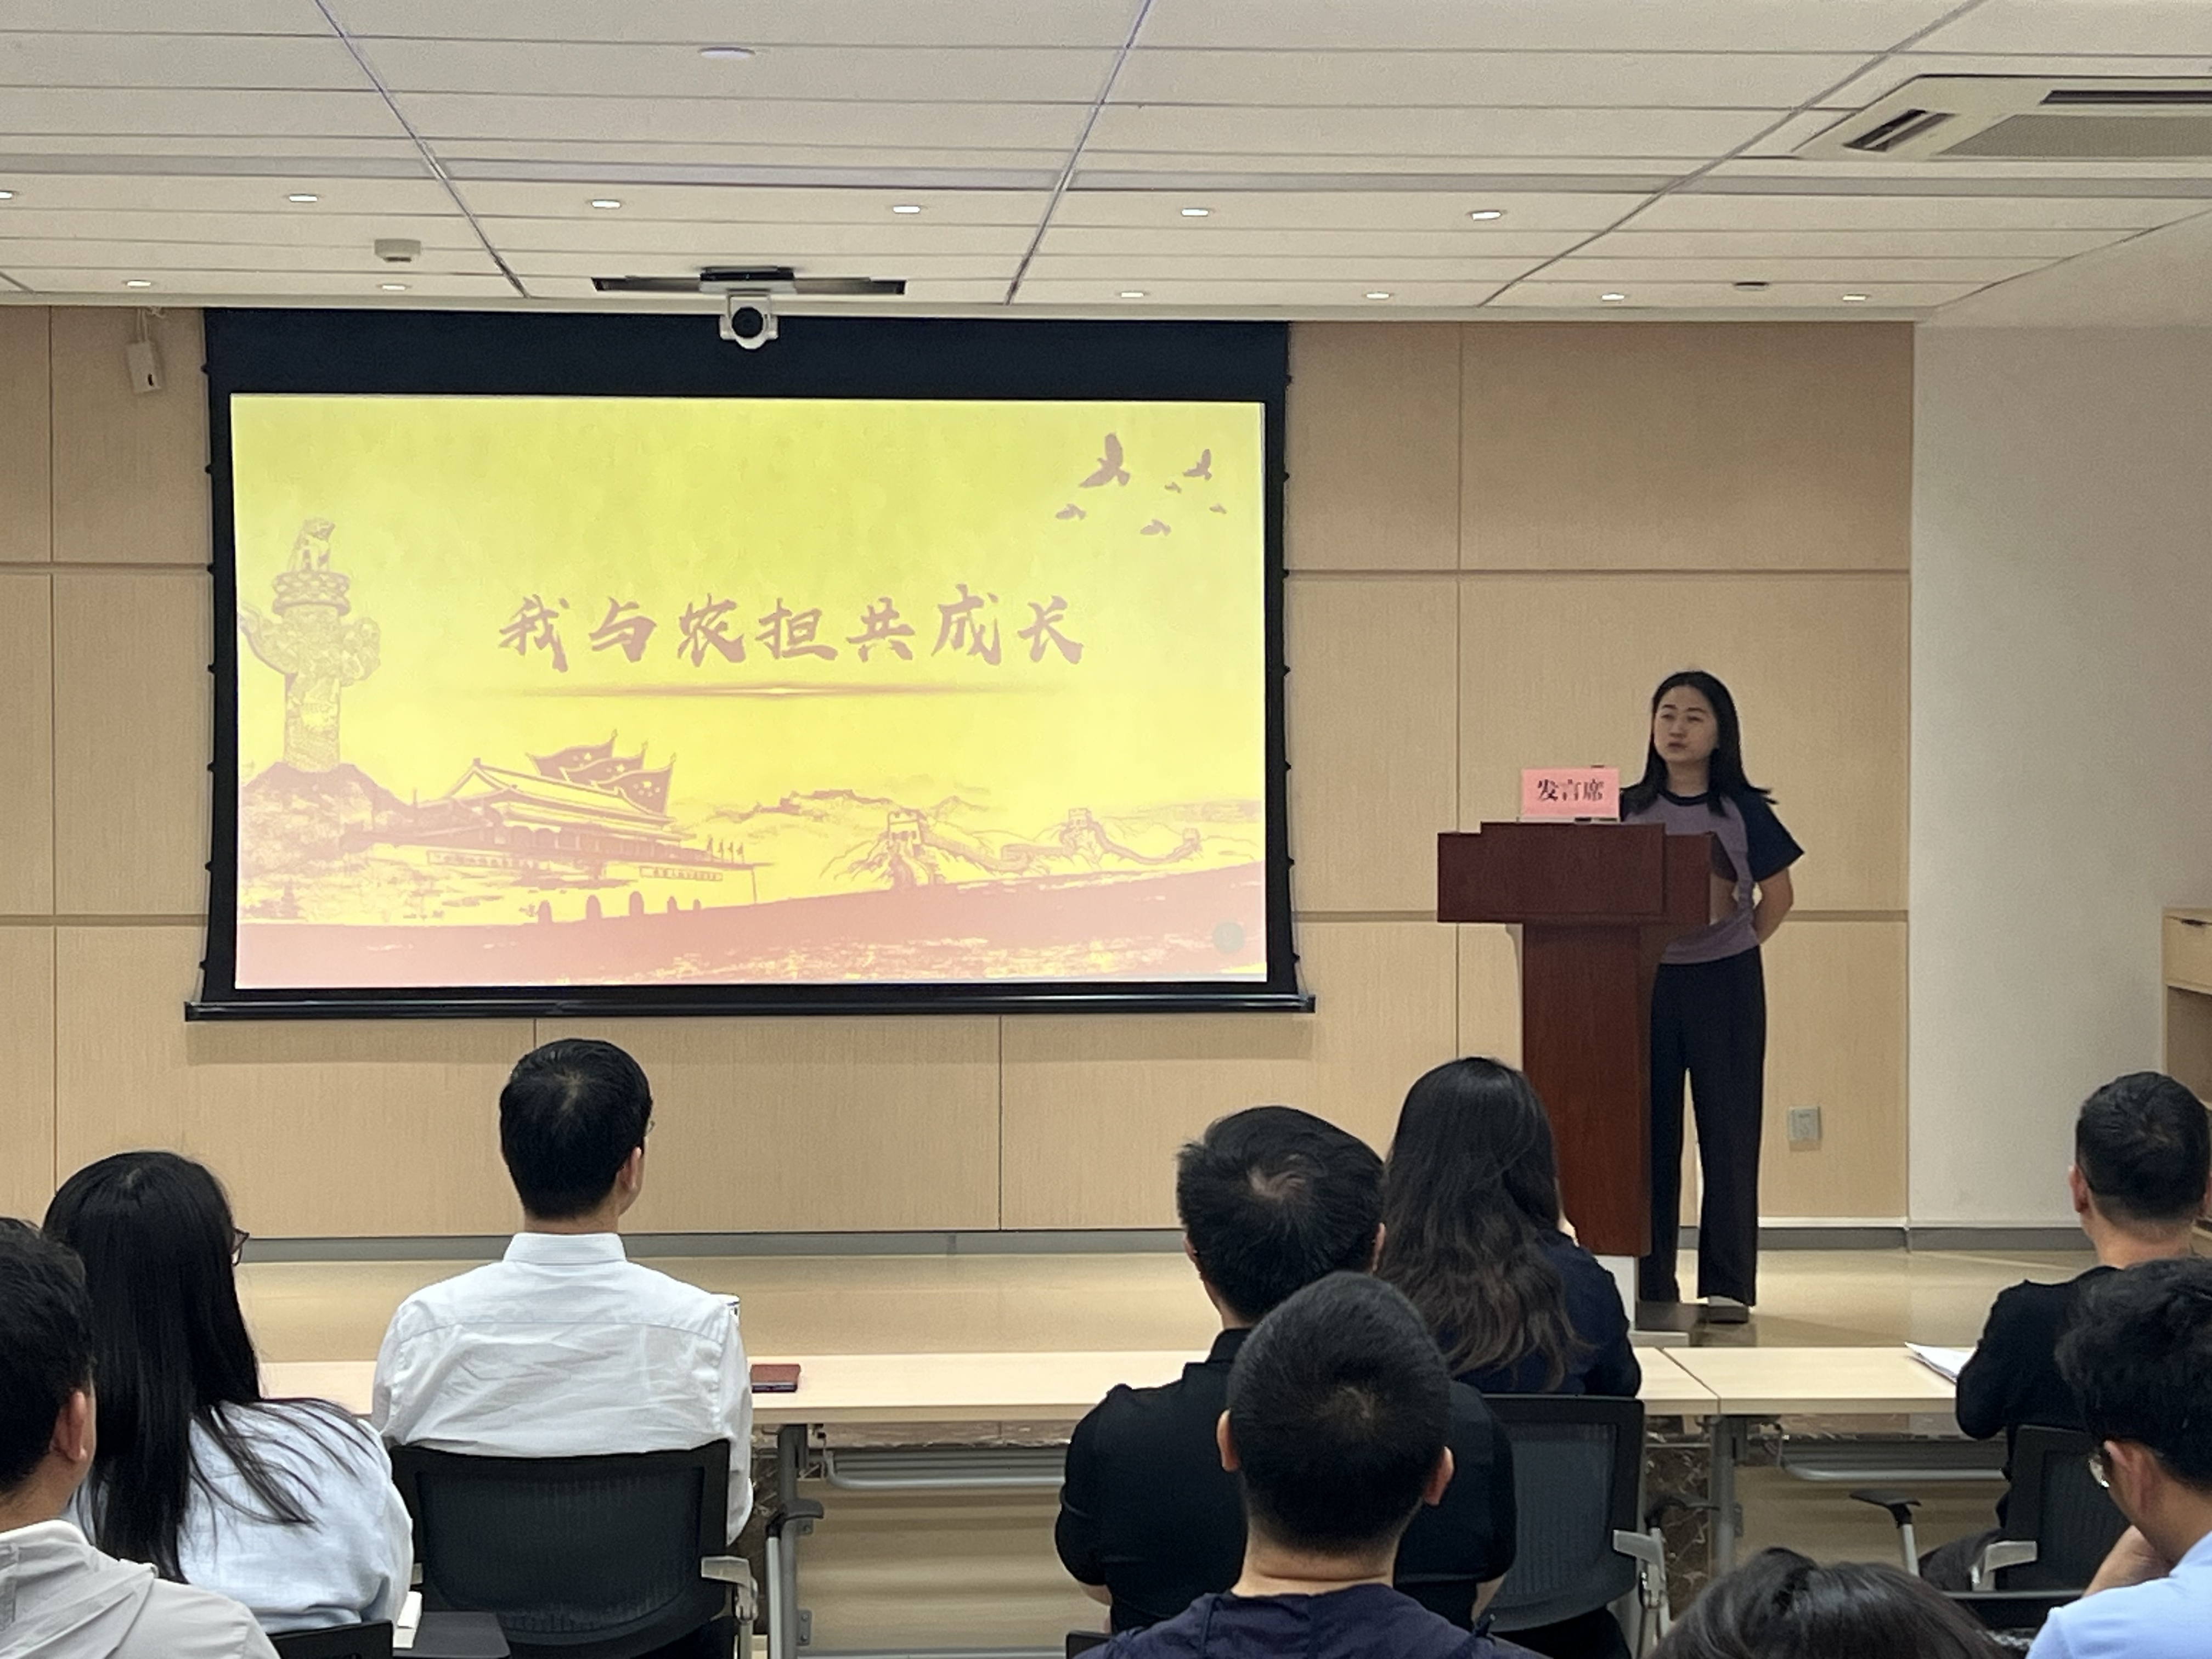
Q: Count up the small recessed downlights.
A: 12